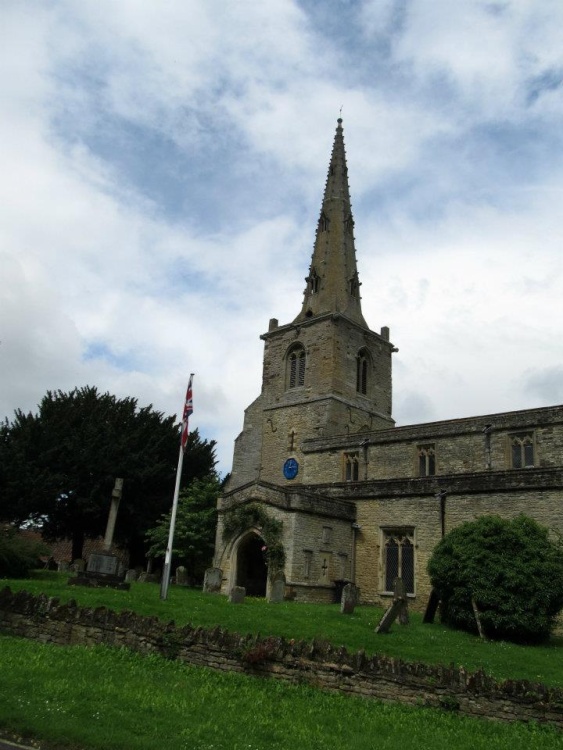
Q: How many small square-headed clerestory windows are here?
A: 3